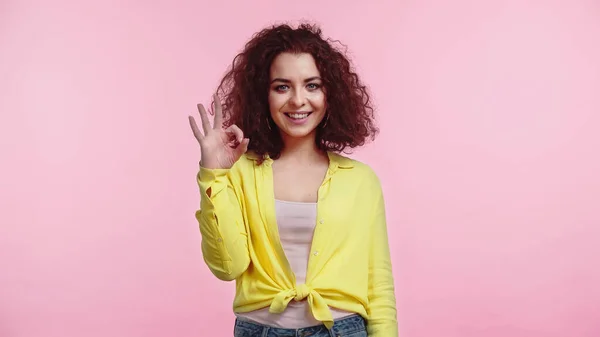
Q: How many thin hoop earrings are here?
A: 2